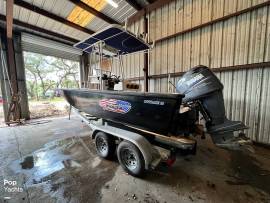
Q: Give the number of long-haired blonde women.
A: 0